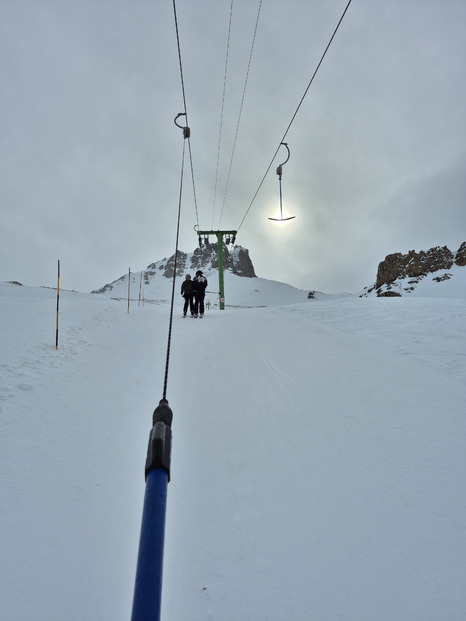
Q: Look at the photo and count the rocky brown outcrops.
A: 2